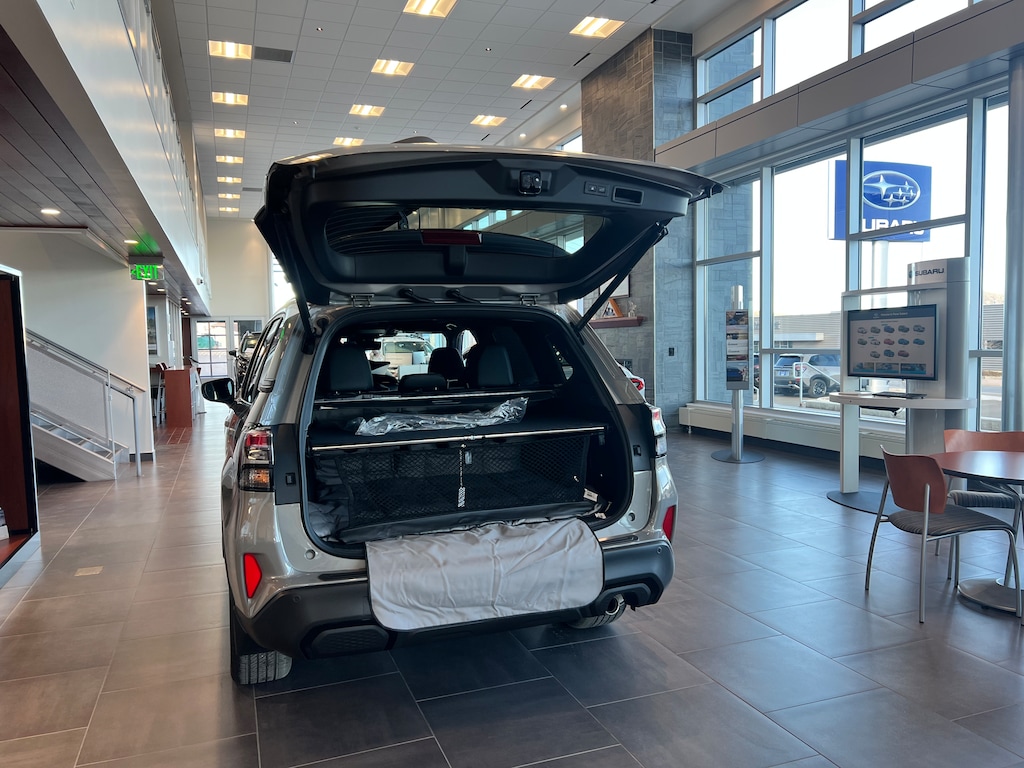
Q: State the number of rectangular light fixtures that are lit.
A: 14